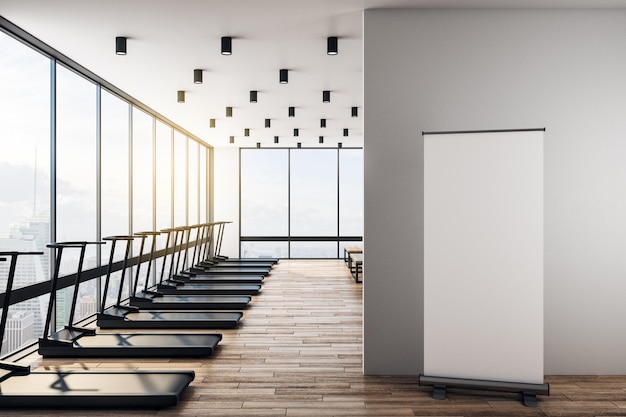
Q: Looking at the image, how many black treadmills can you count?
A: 9